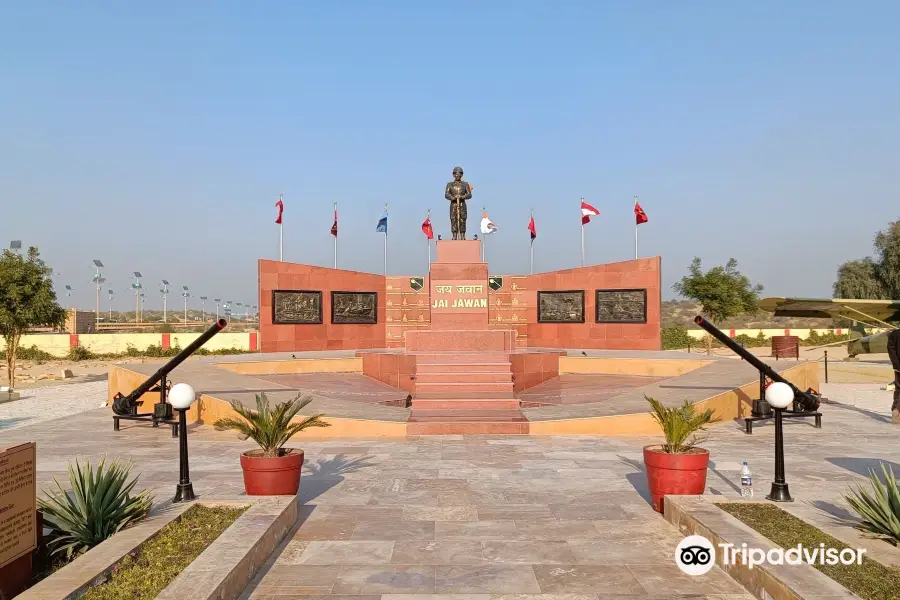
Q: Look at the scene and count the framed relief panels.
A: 4